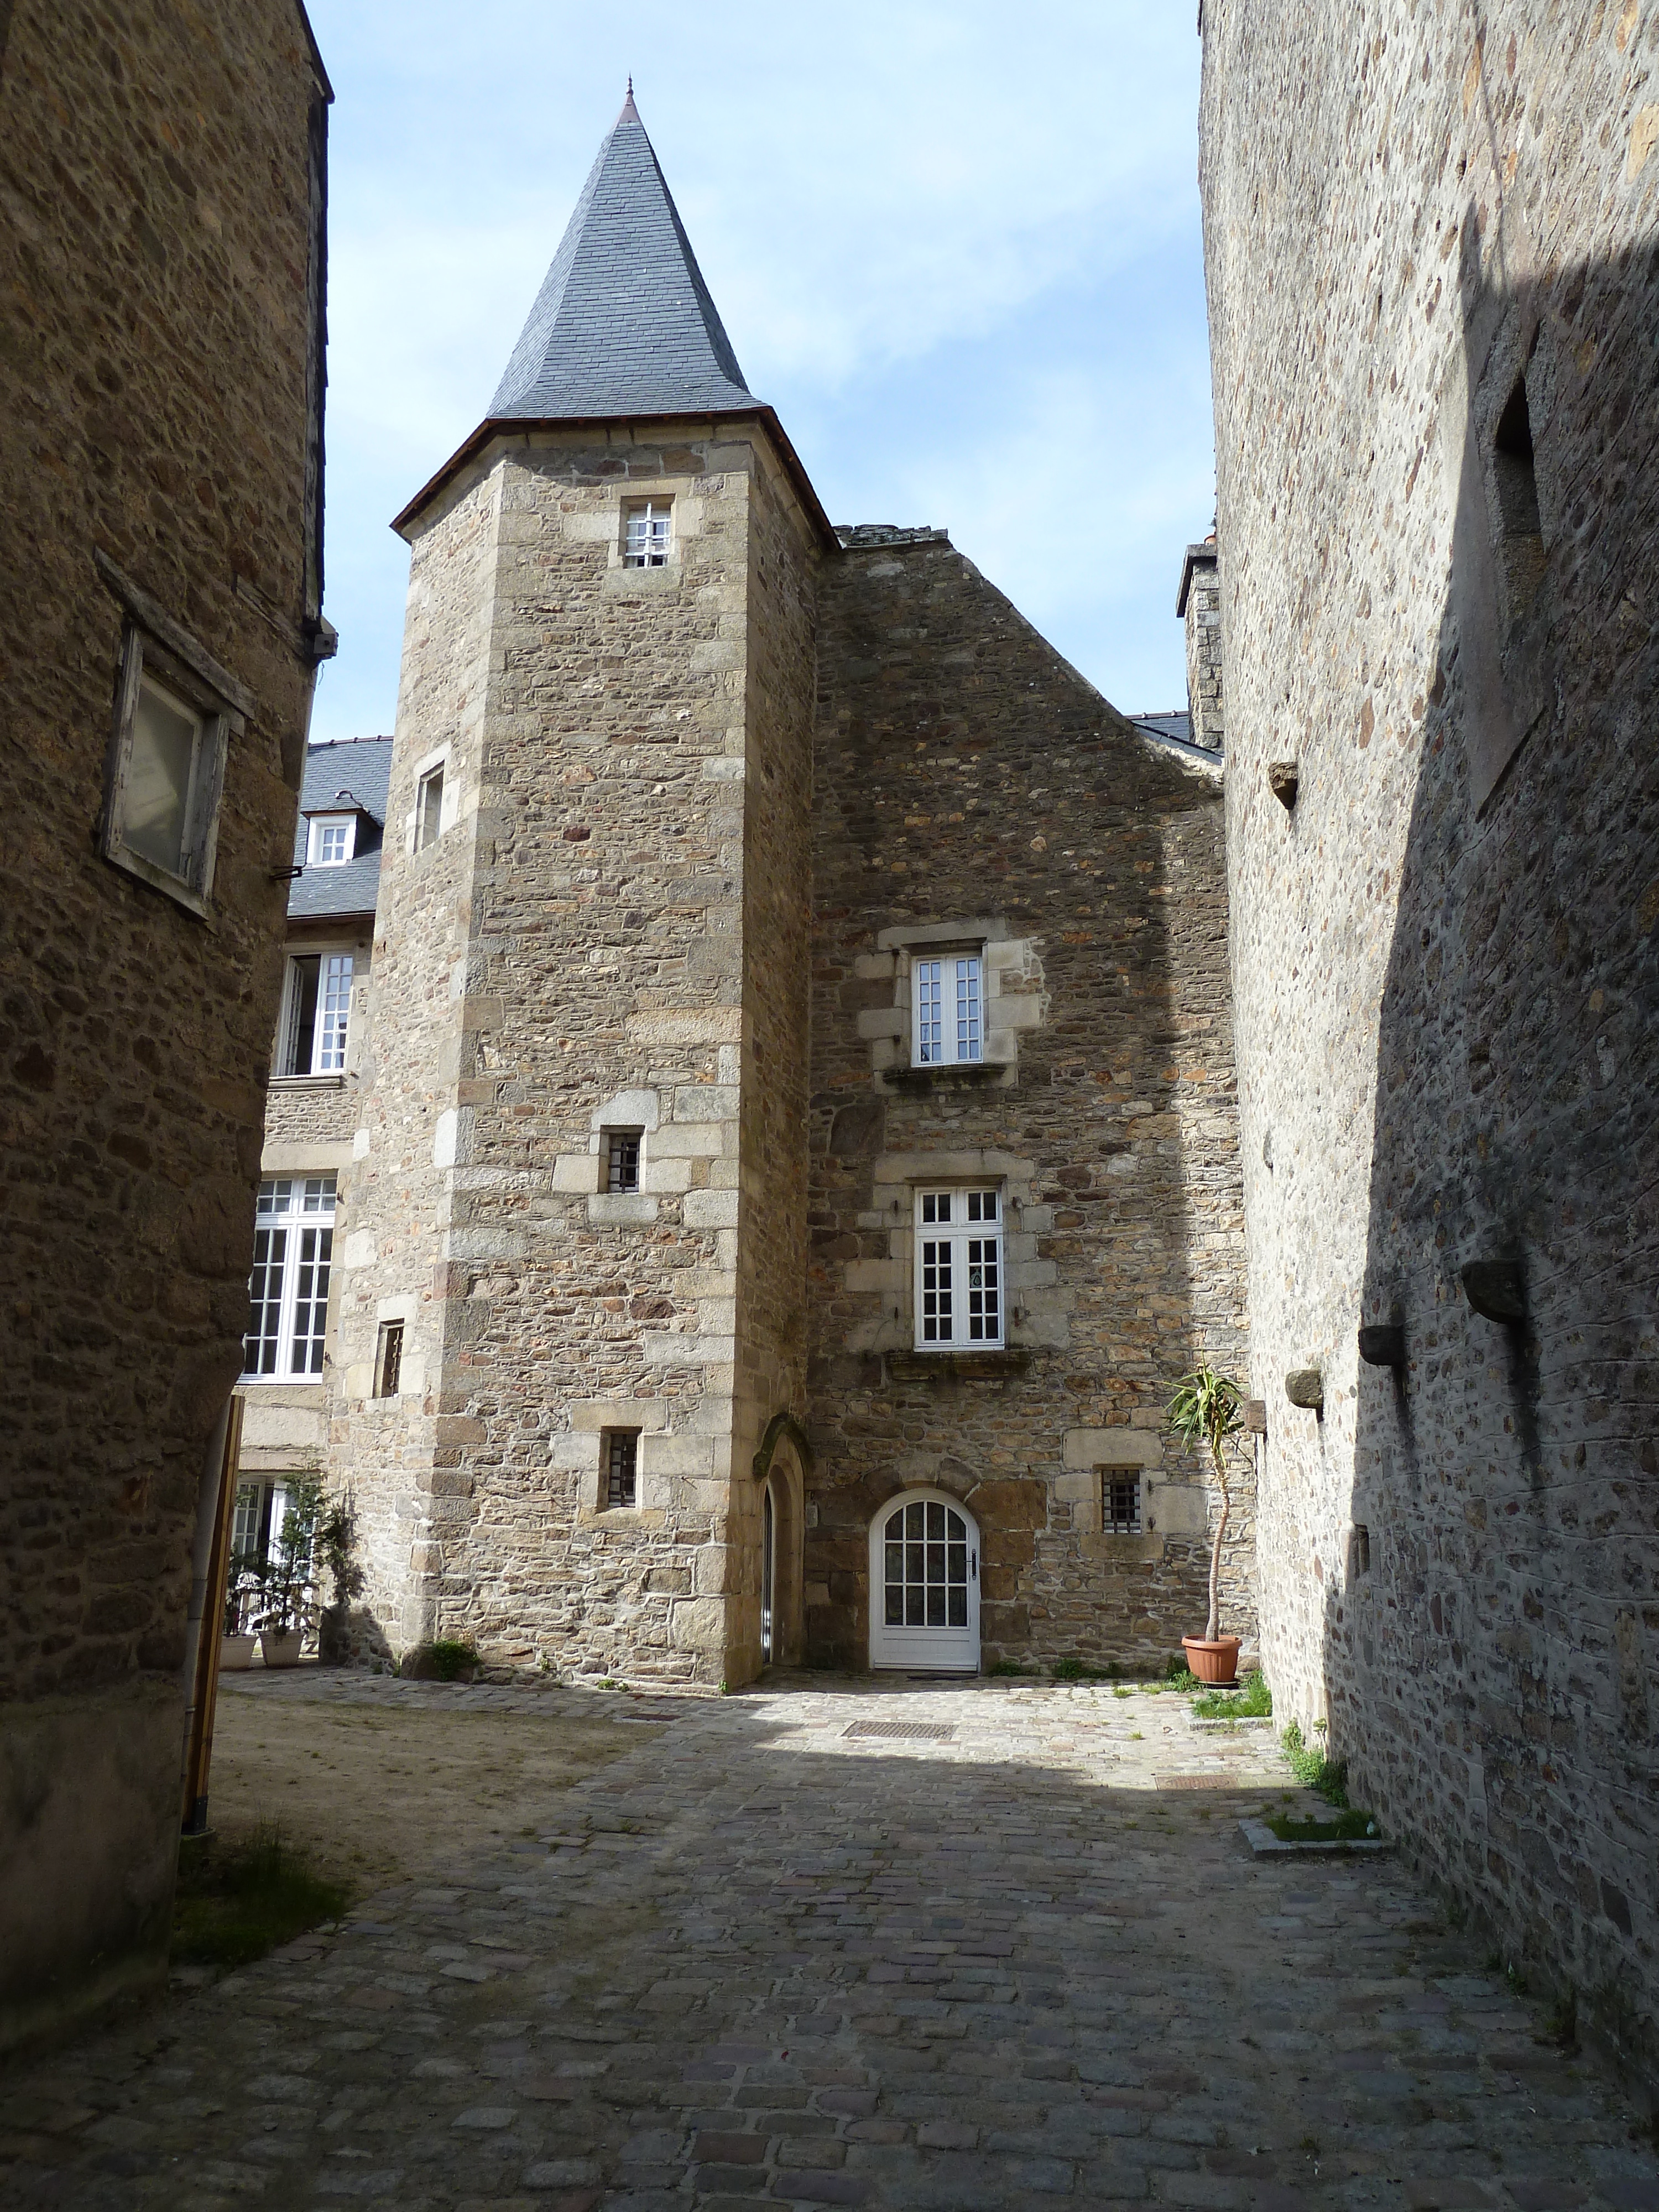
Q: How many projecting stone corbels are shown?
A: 5